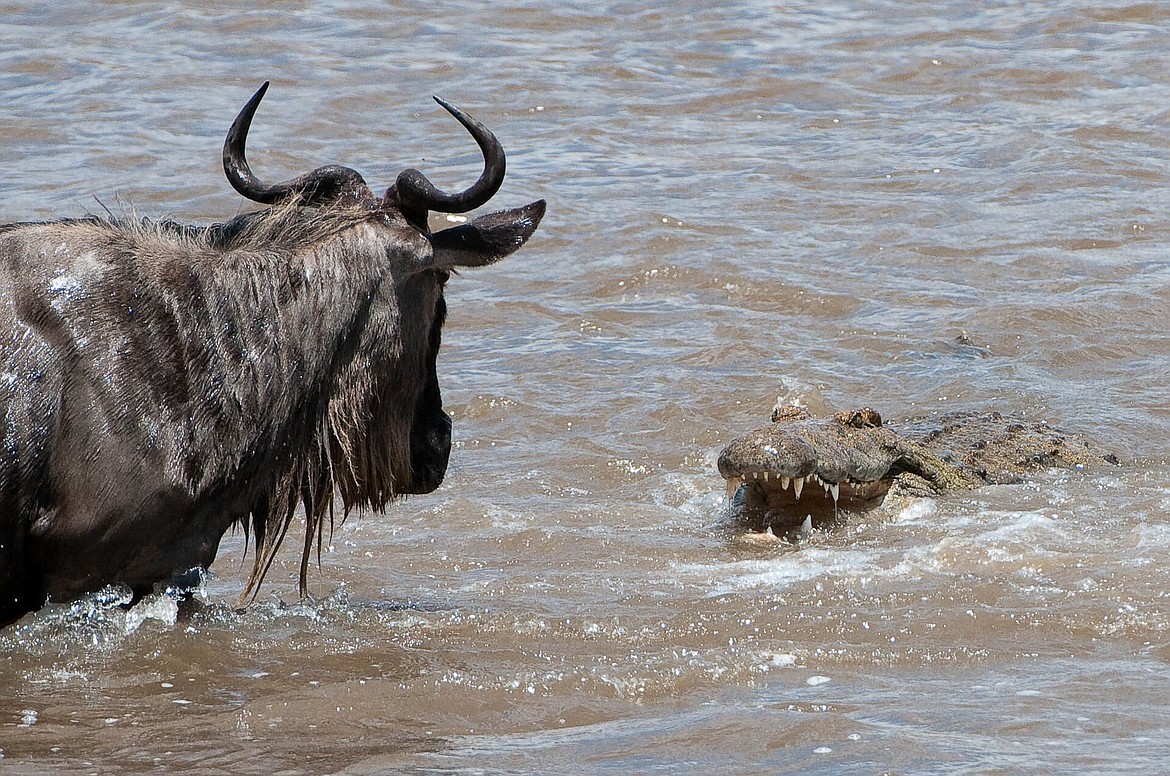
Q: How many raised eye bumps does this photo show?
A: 2